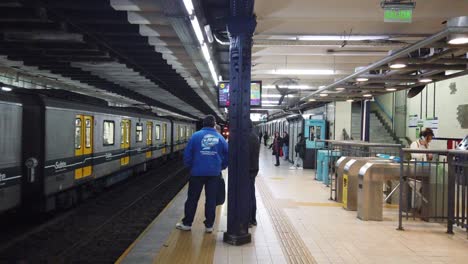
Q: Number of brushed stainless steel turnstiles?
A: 3